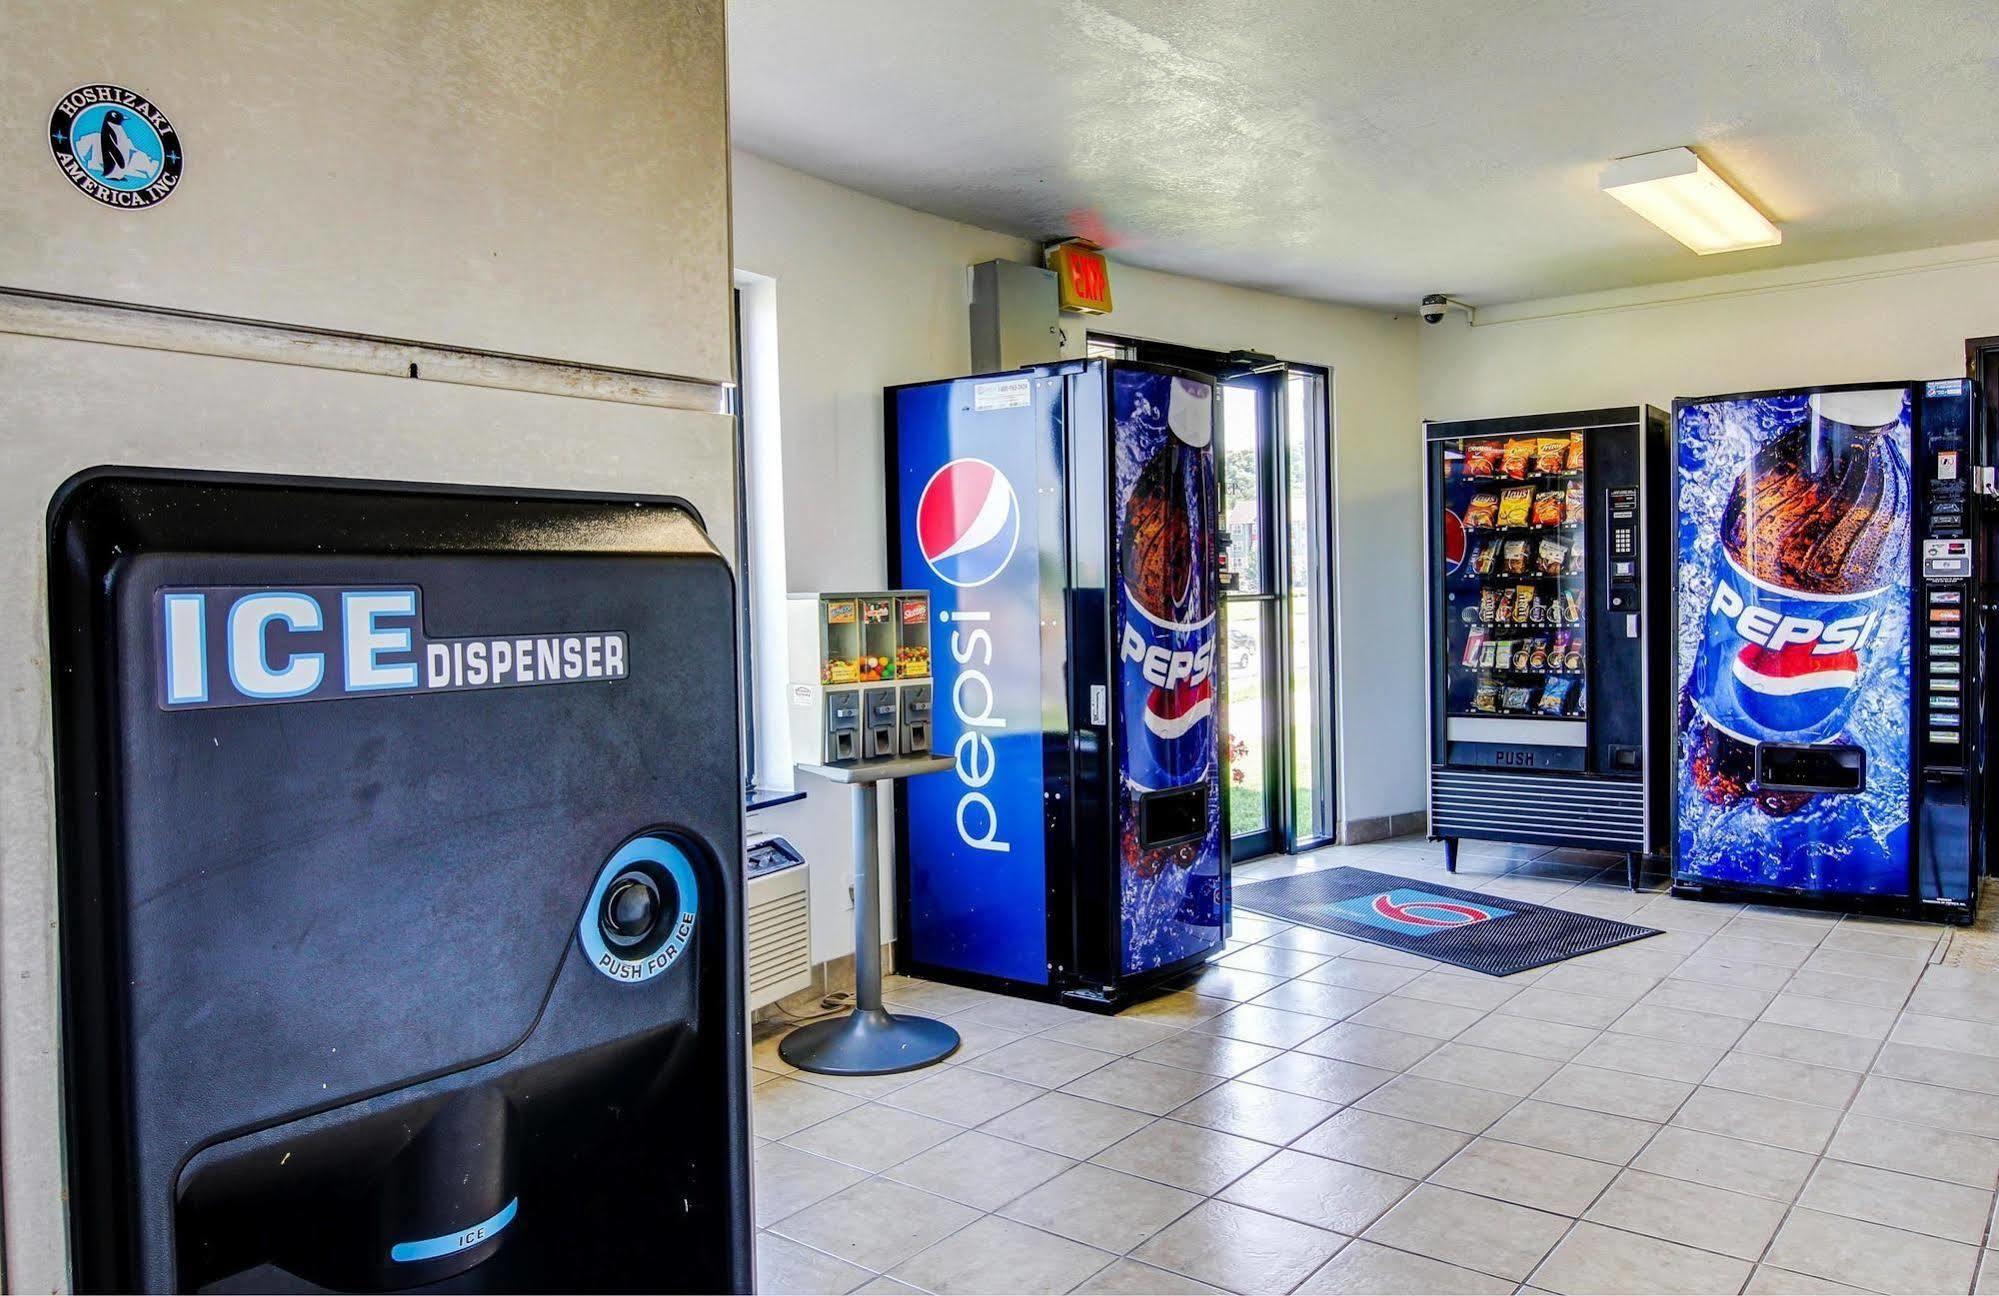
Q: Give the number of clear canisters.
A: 3